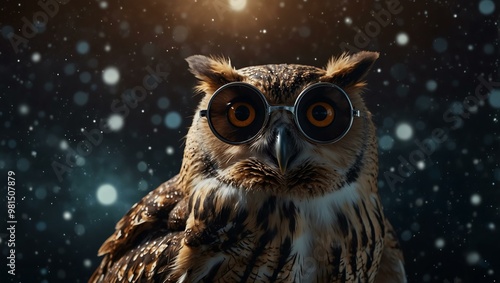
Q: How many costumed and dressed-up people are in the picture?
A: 0